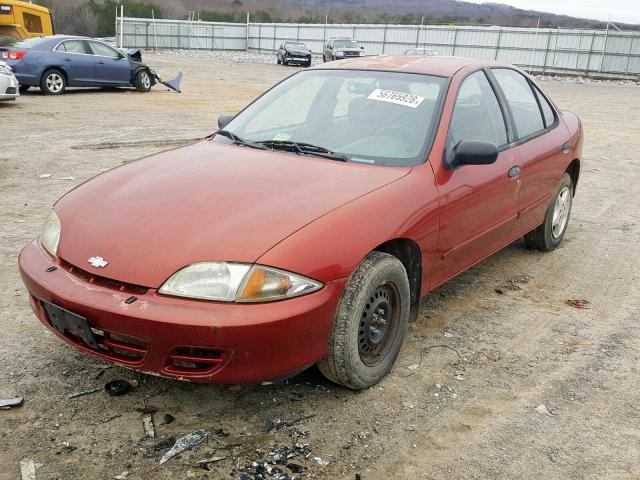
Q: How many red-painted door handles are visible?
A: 0